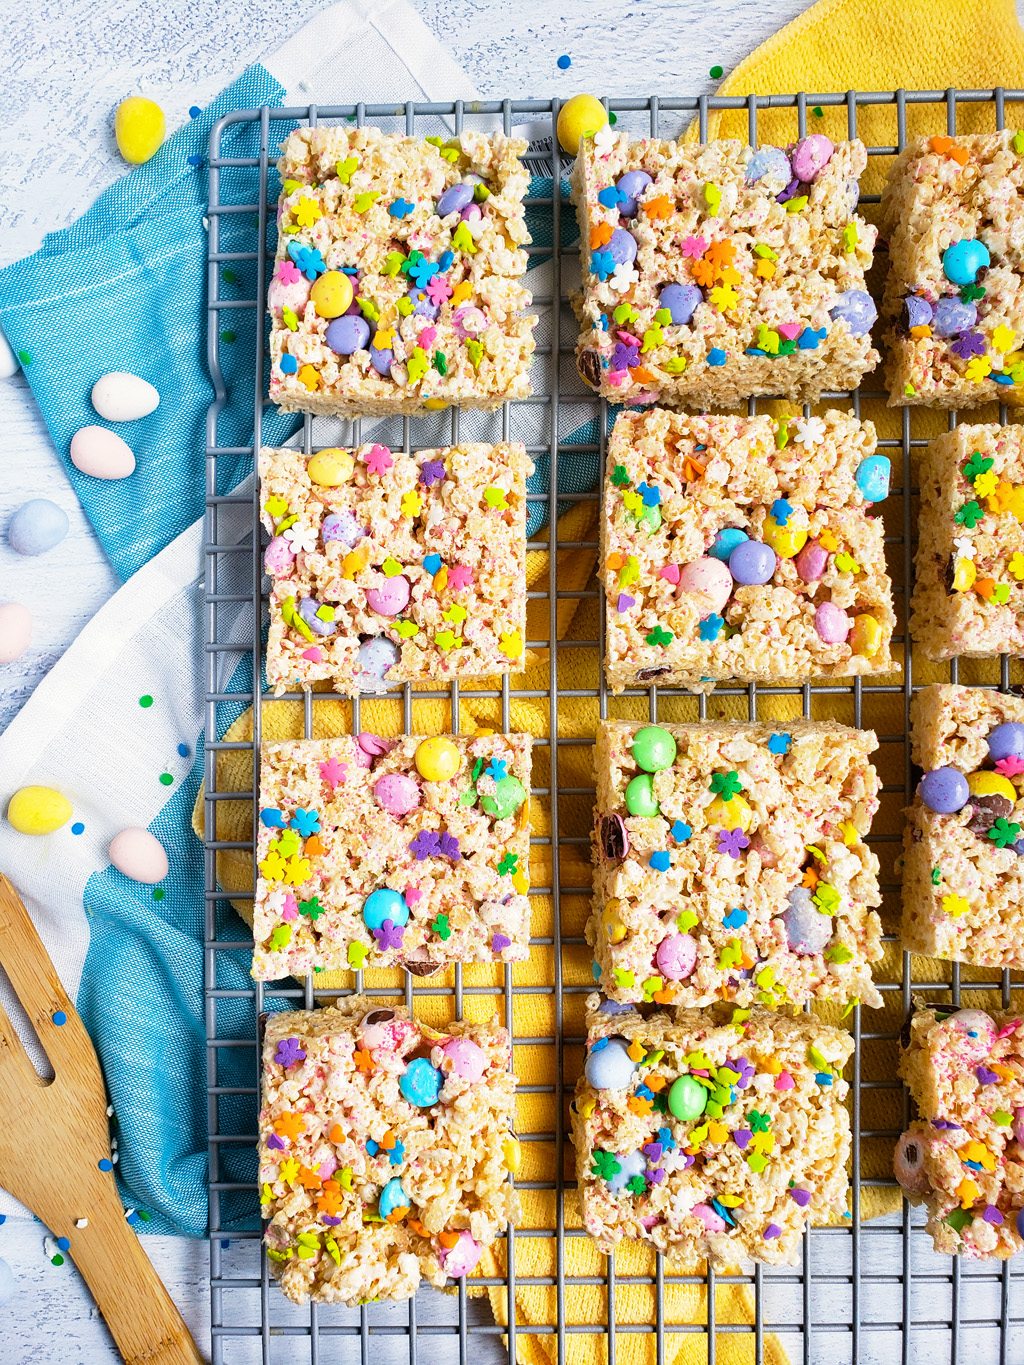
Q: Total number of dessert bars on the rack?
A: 12